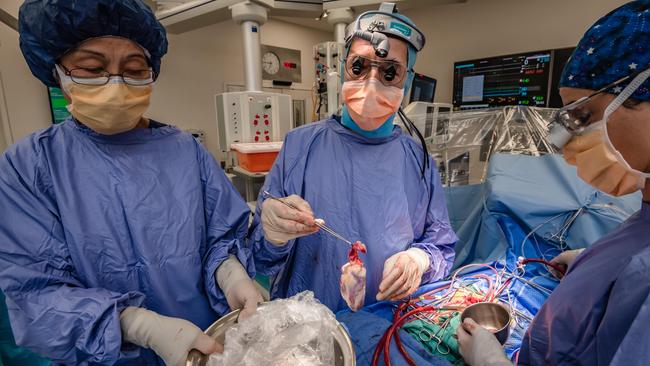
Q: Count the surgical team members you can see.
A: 3